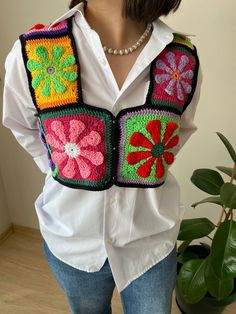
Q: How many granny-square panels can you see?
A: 4